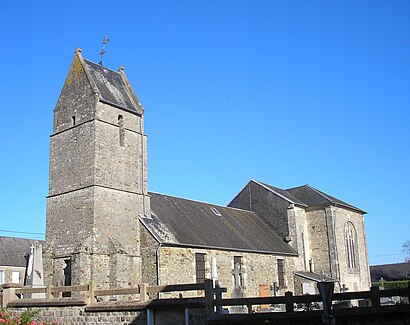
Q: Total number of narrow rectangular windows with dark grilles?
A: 3